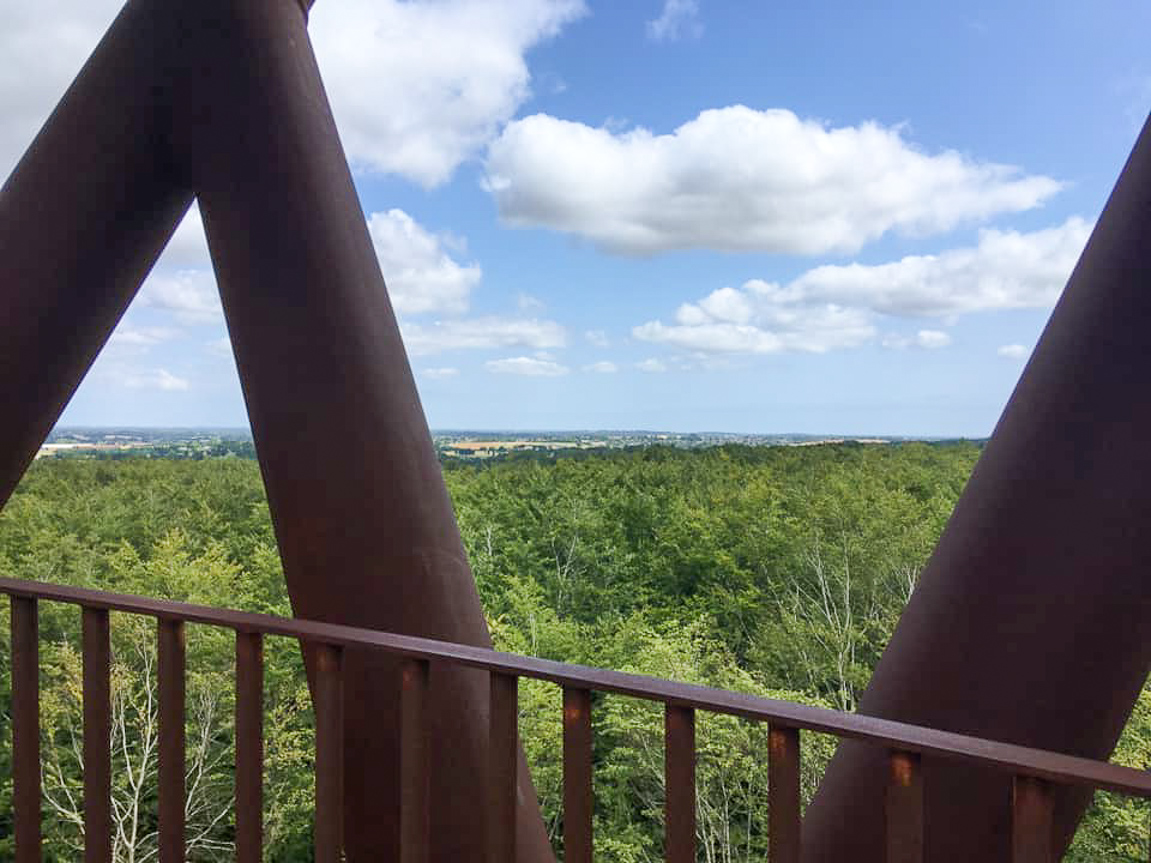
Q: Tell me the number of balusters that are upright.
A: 12